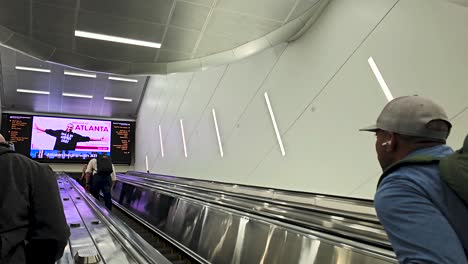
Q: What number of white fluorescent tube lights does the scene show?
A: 13